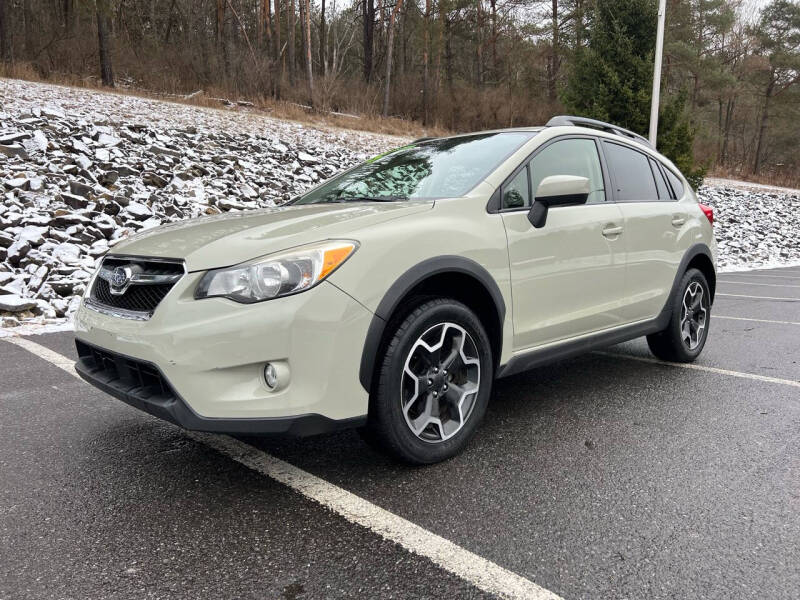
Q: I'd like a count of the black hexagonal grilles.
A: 1